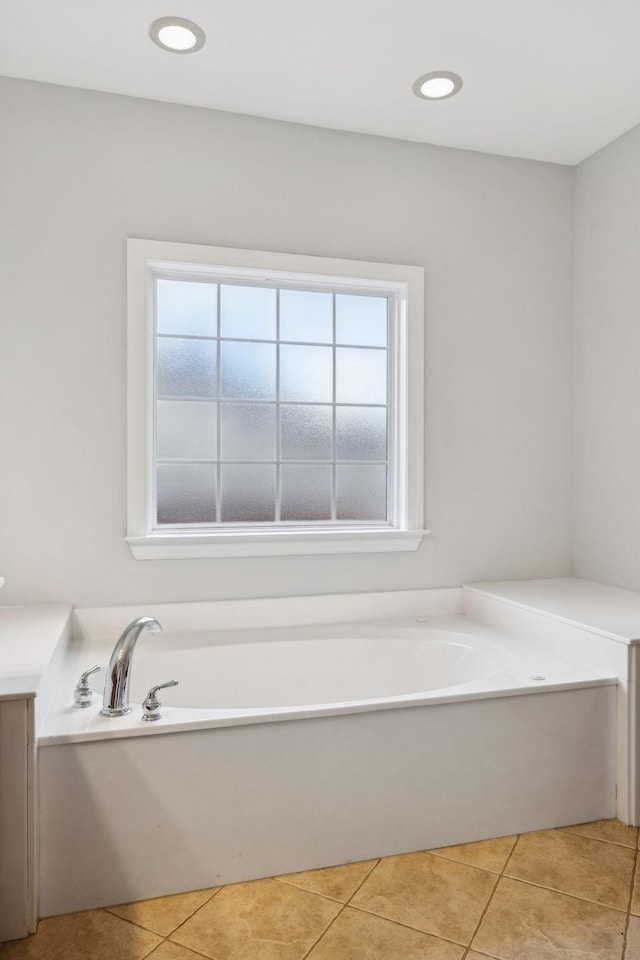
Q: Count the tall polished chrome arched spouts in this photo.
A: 1